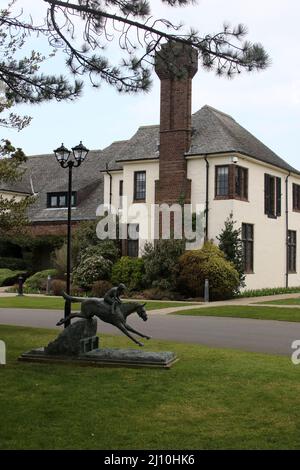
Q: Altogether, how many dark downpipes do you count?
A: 3